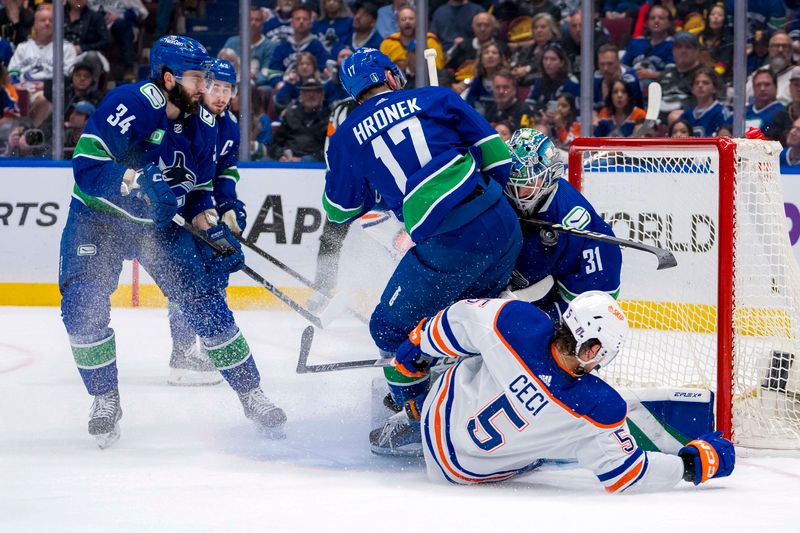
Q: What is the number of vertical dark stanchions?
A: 5